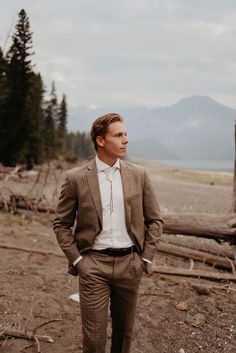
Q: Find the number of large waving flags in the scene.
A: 0